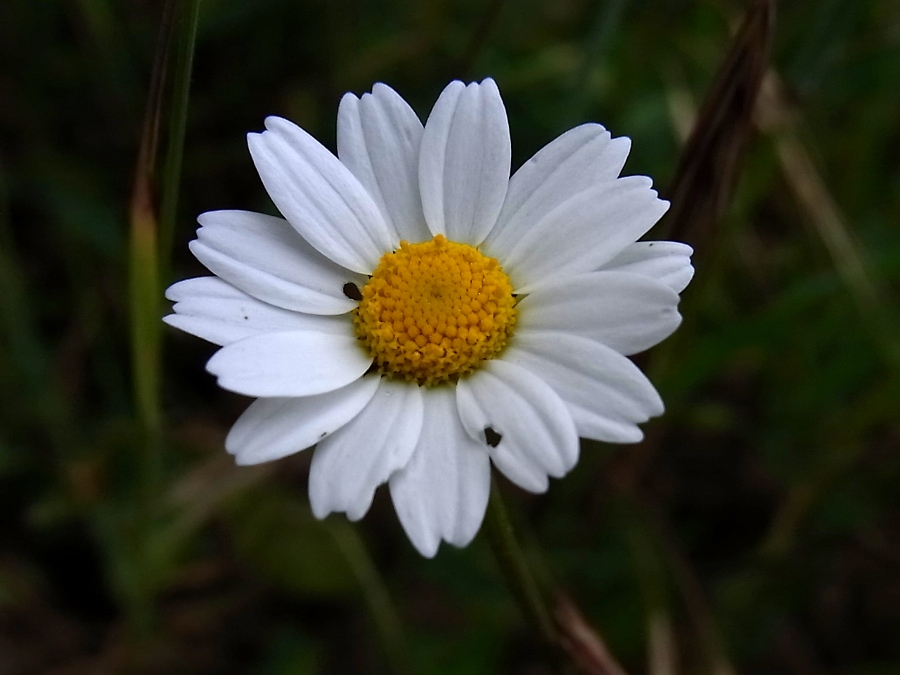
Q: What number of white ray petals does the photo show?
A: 15